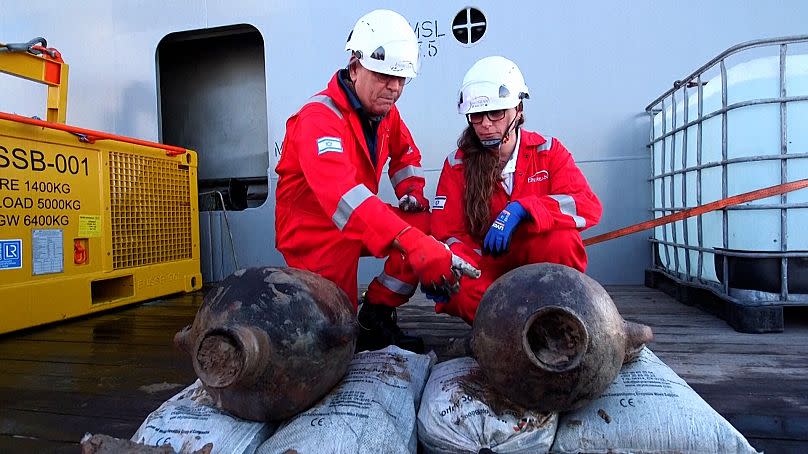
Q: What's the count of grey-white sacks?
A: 4